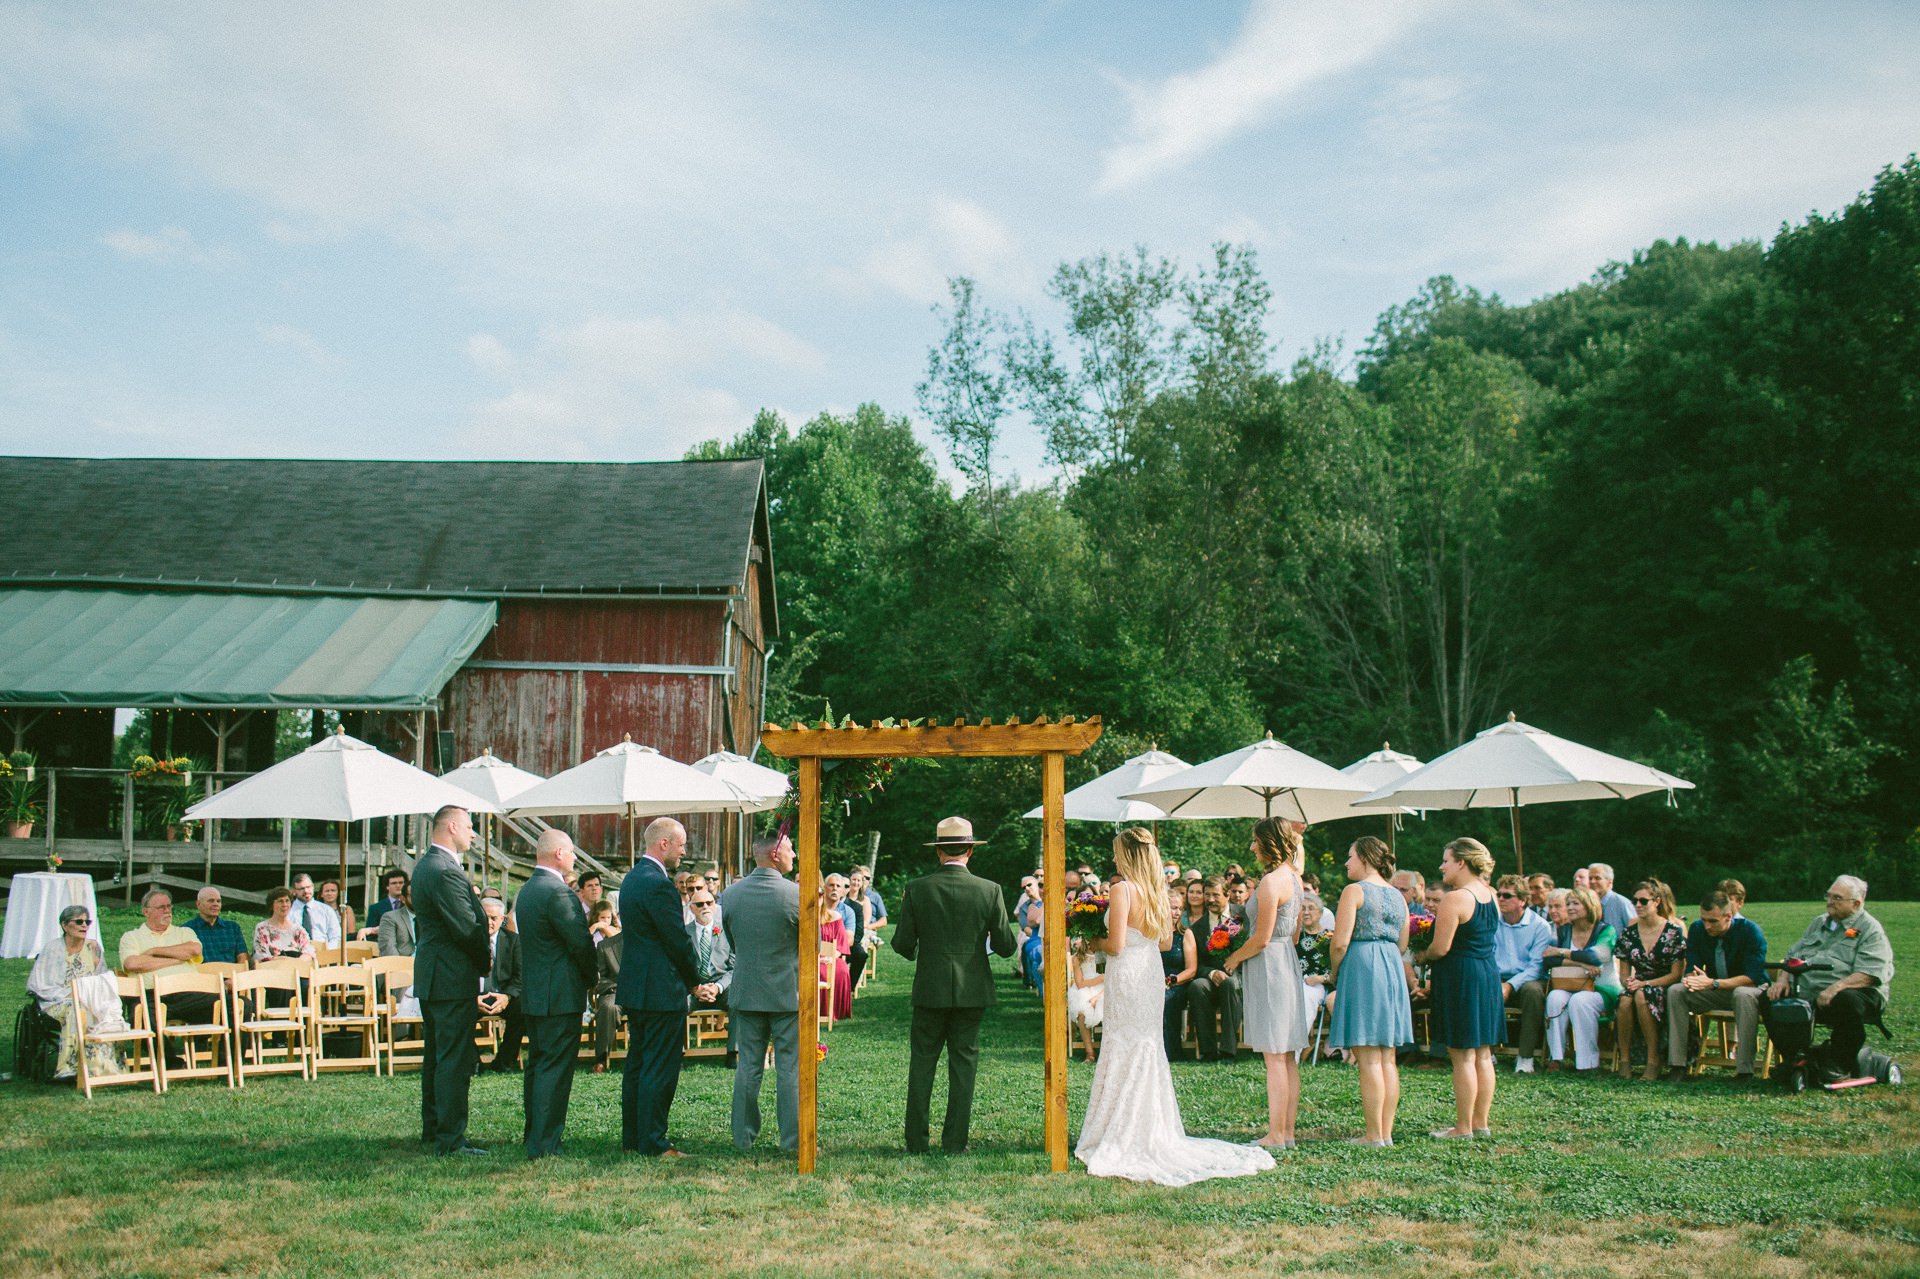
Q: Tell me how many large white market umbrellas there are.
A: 8